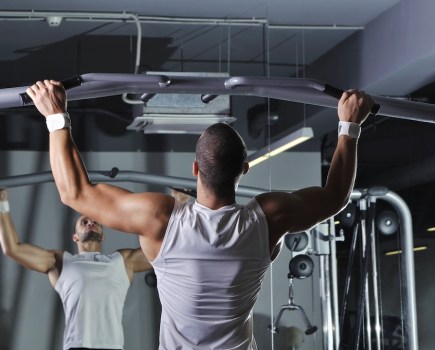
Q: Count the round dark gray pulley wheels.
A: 4